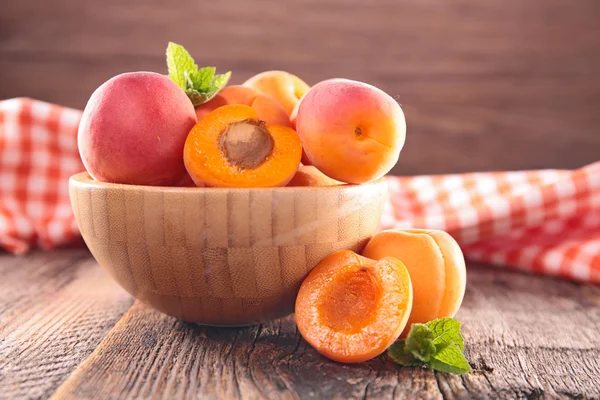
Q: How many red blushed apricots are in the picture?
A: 2